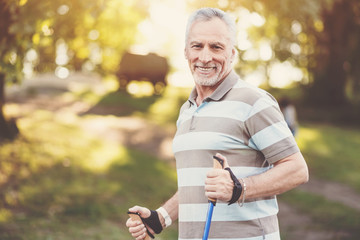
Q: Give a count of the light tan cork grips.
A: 2